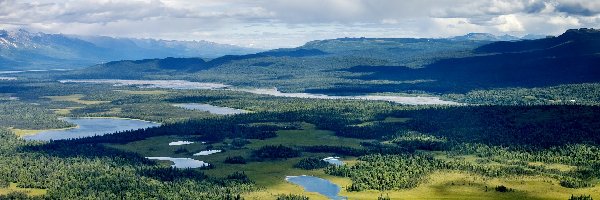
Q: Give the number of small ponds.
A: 5